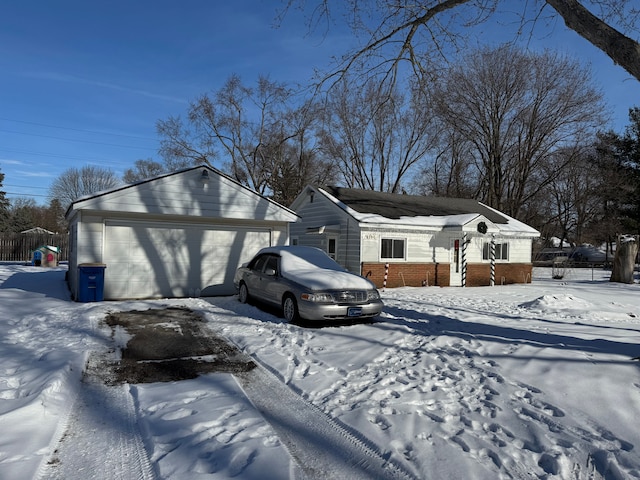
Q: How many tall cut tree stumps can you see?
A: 1